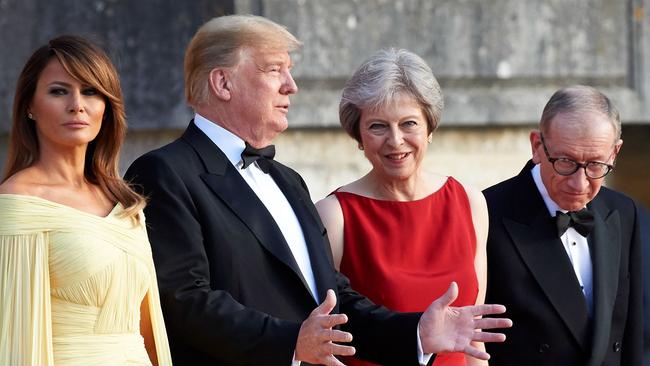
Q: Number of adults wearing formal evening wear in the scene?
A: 4